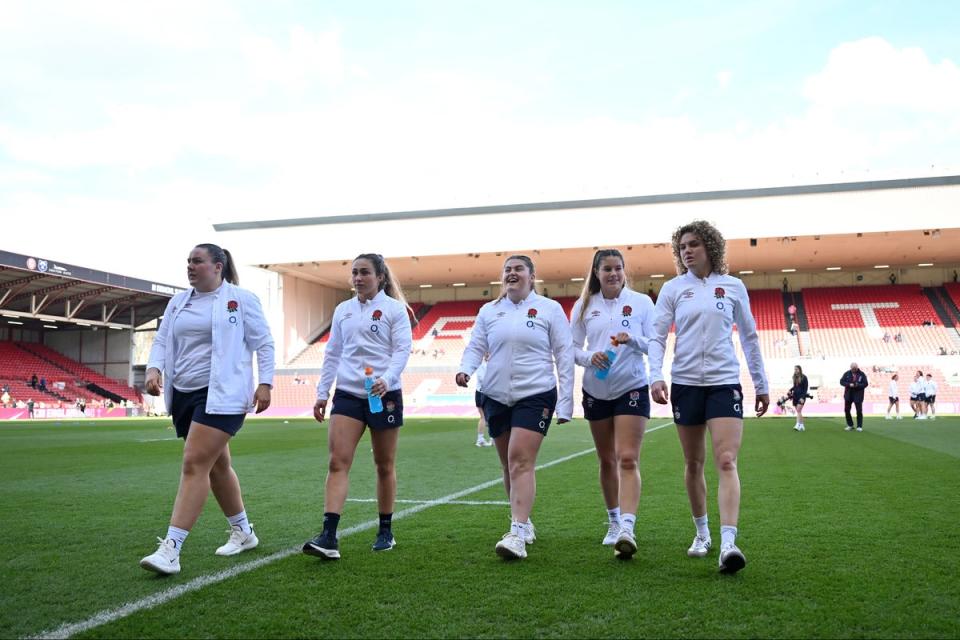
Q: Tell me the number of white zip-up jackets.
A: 5